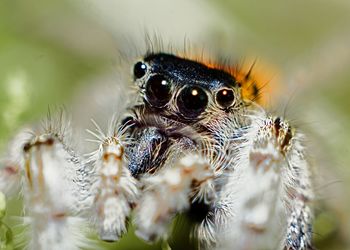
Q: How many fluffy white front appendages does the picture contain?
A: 4